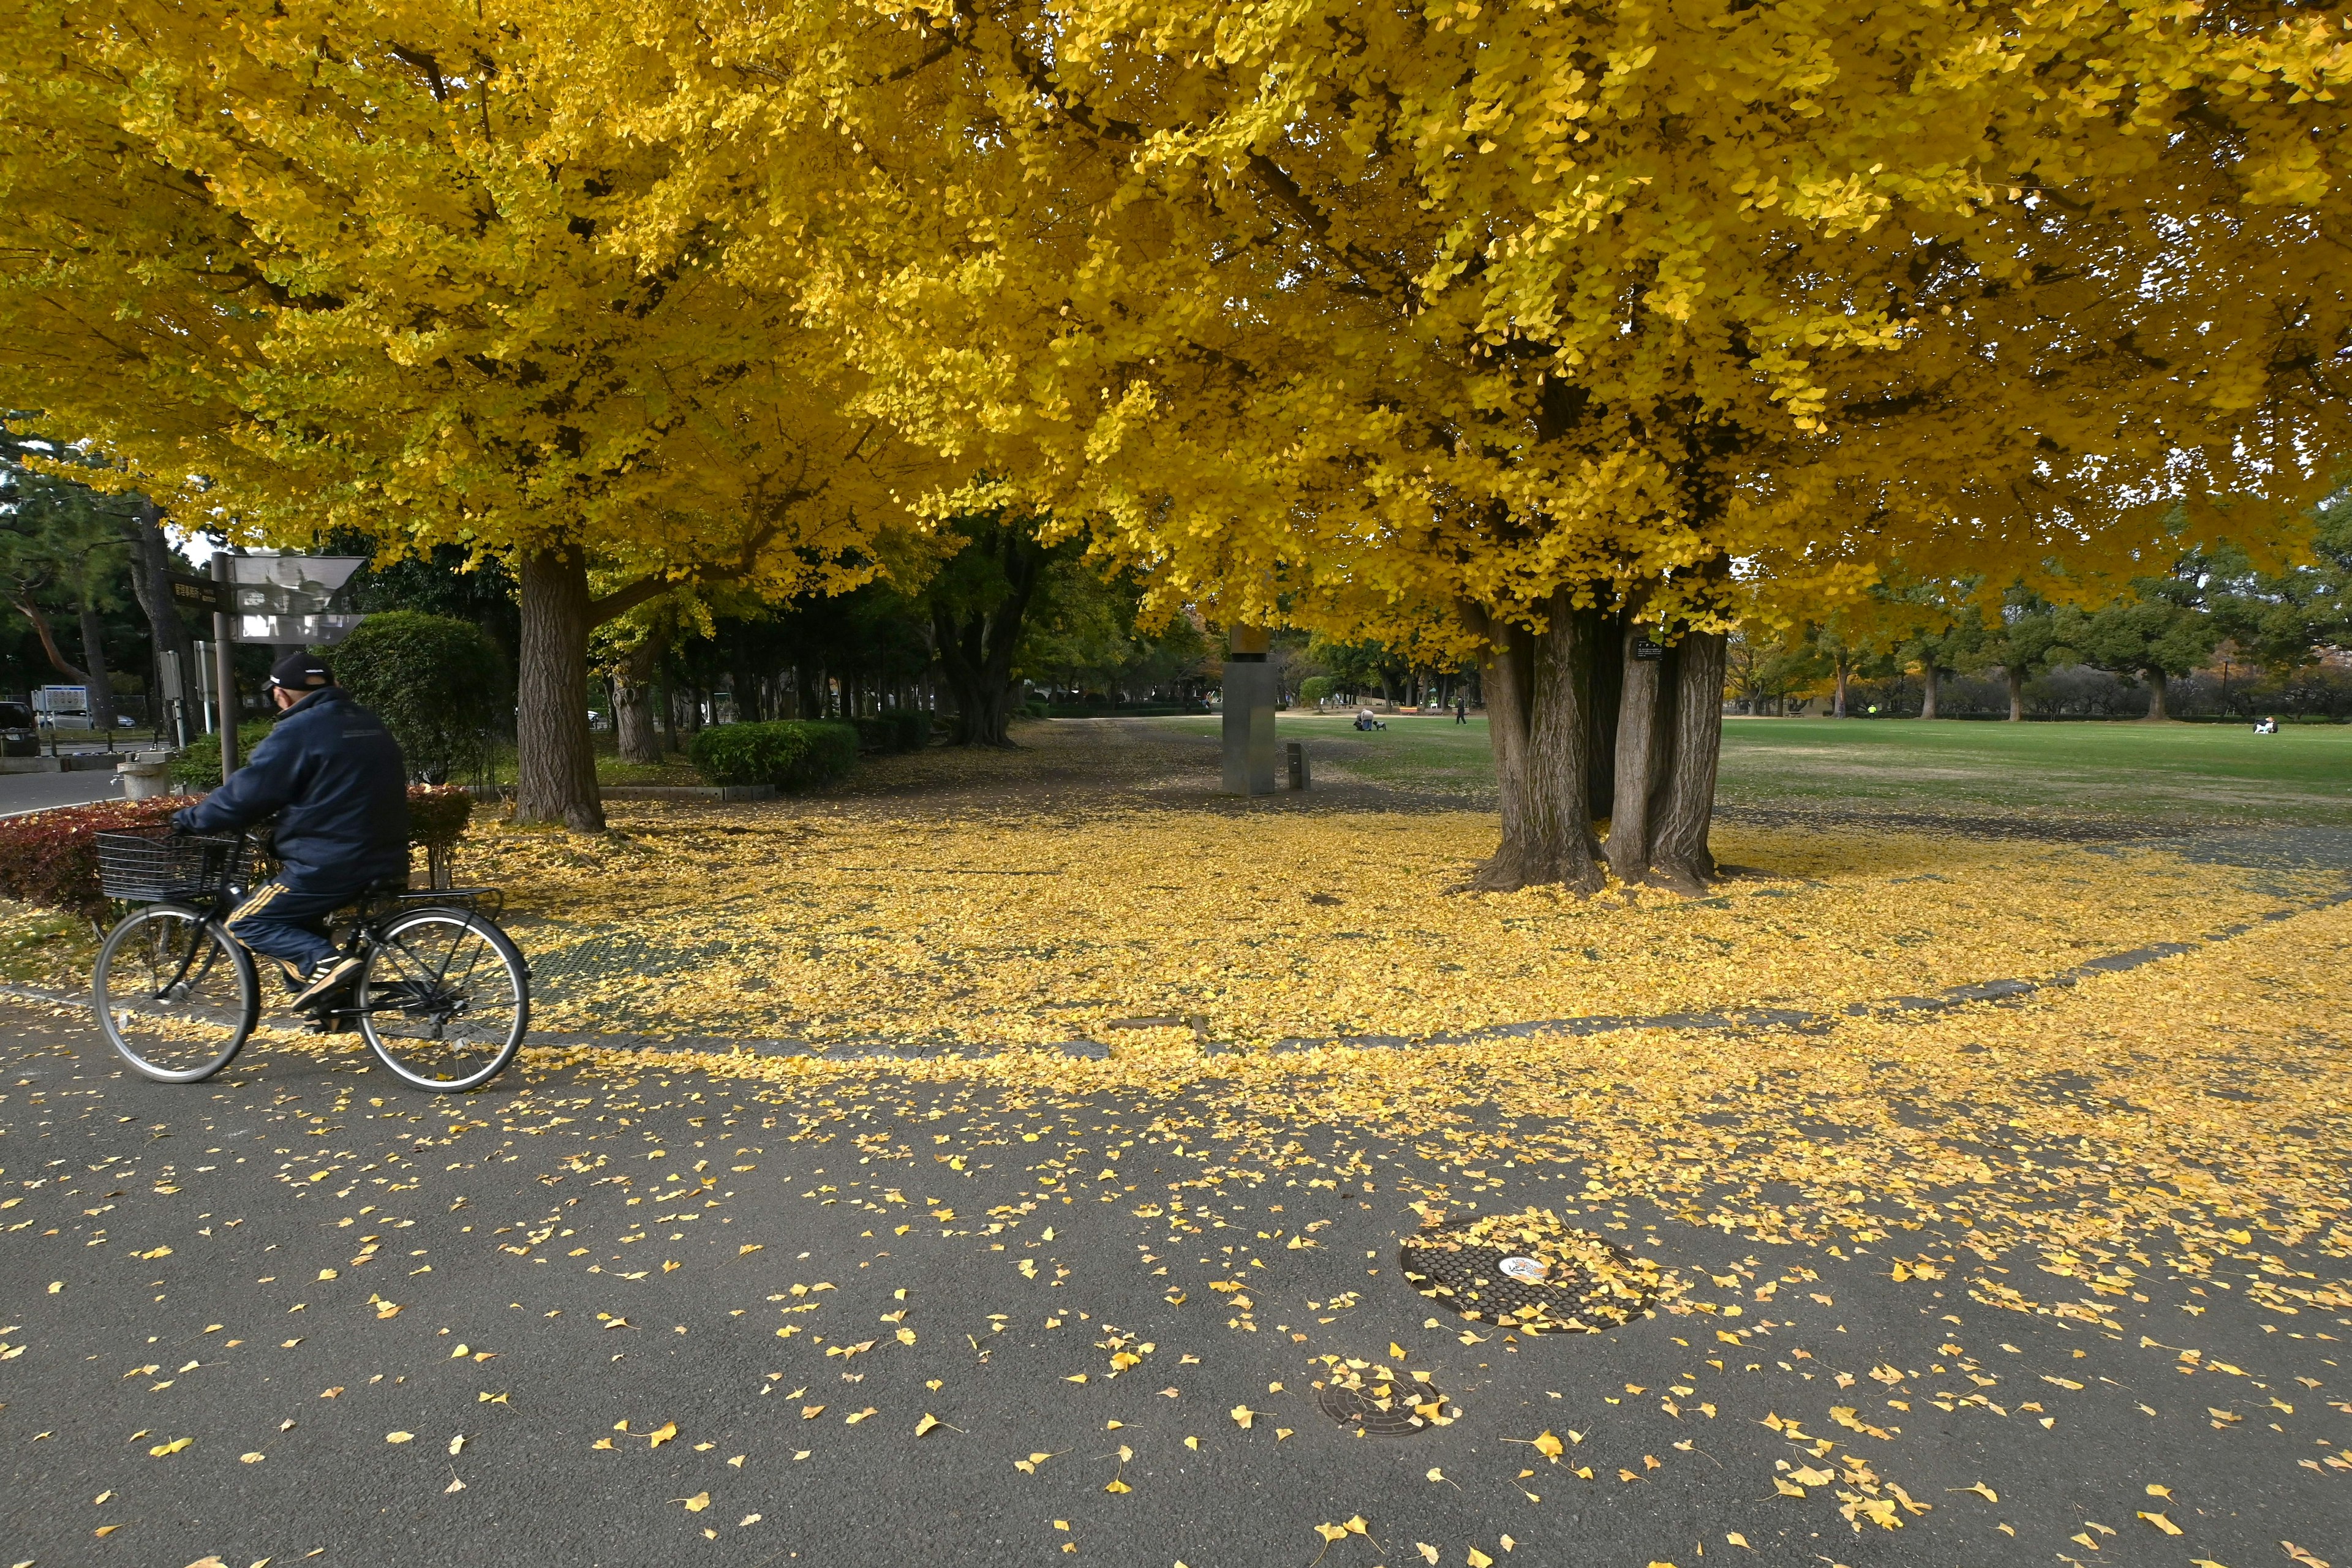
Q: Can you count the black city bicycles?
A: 1